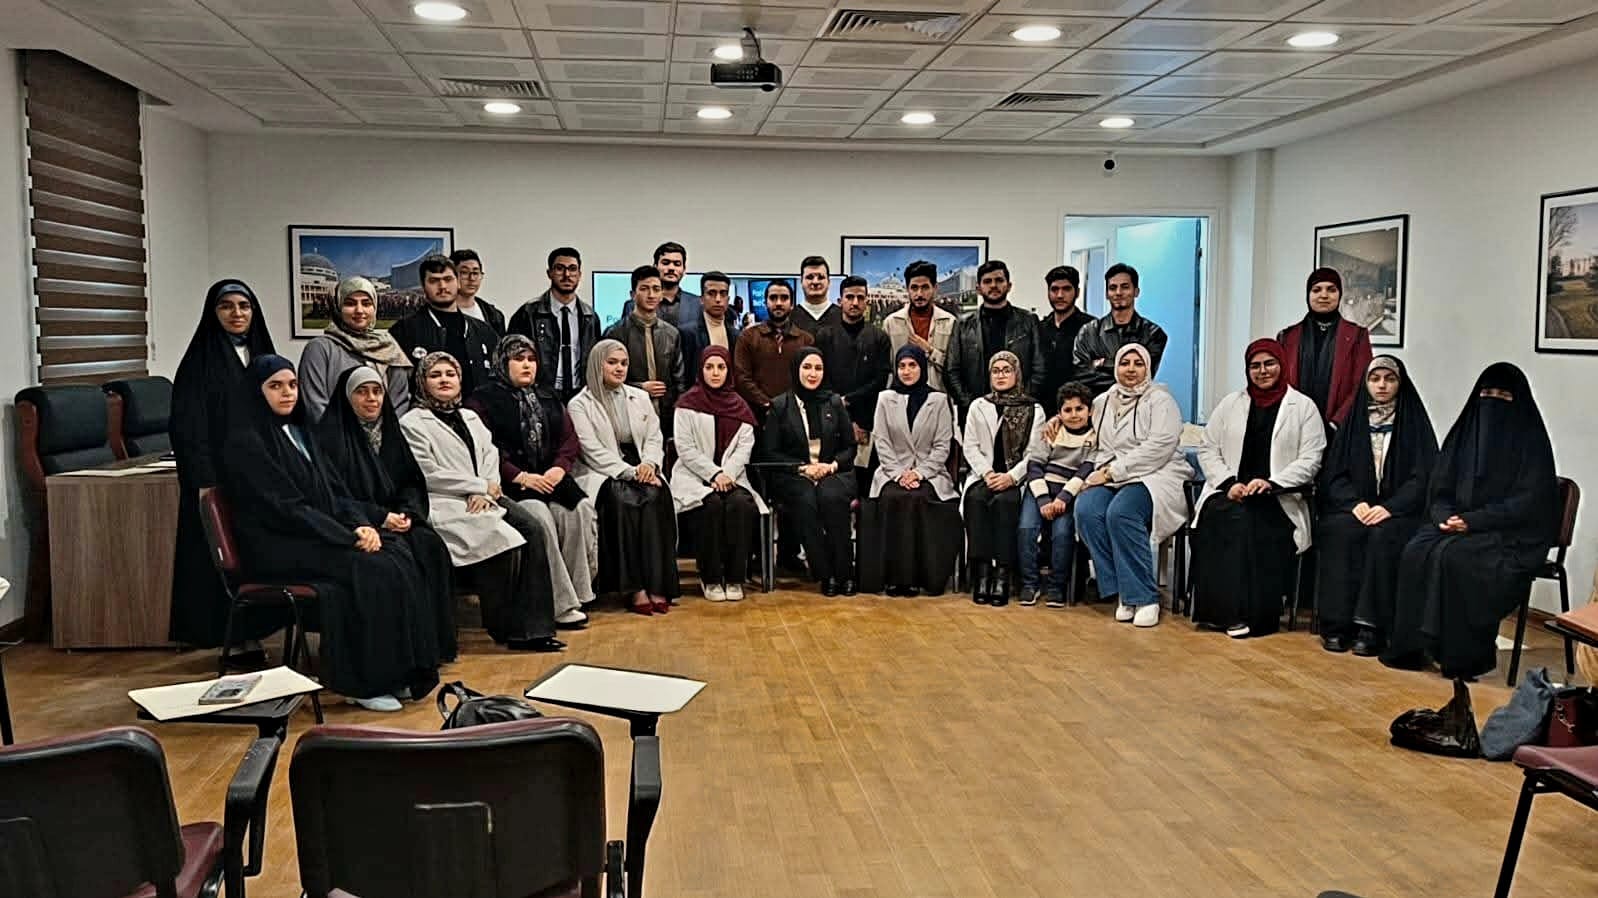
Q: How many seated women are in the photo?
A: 13